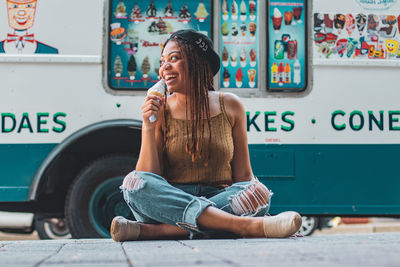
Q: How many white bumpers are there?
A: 1